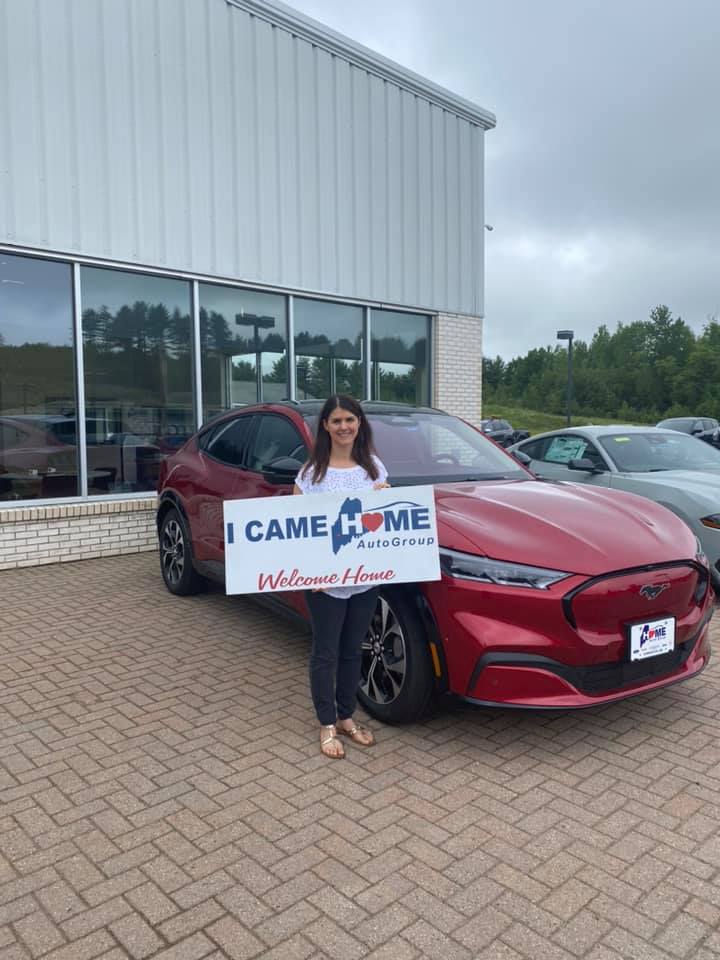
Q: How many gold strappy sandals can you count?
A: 2